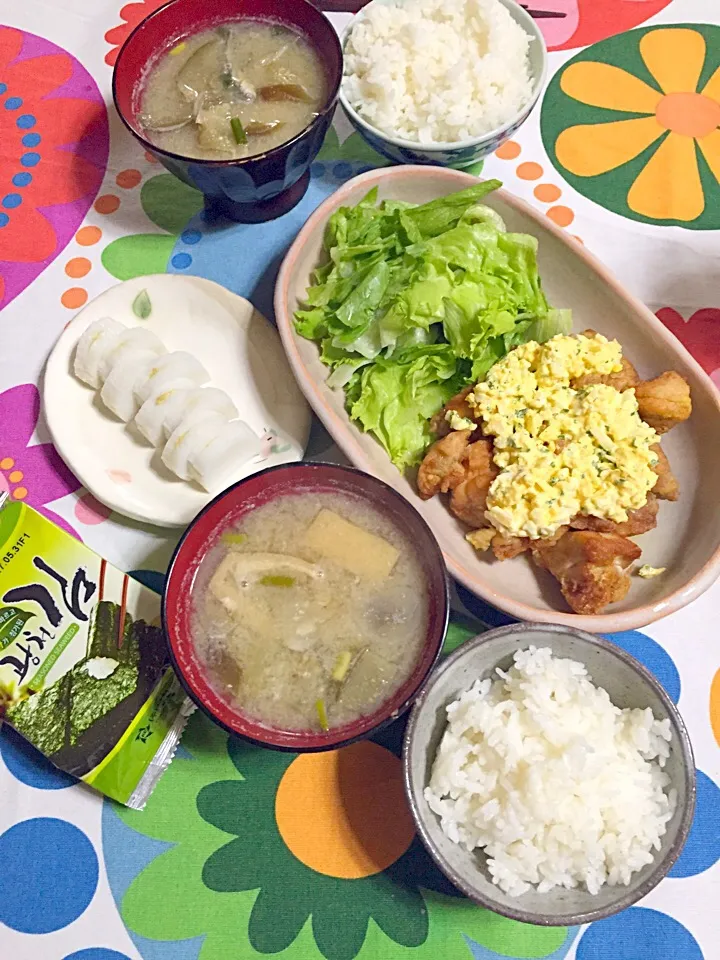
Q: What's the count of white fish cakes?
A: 8